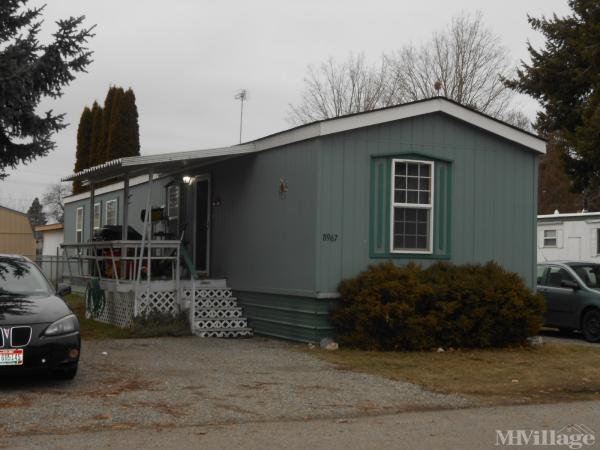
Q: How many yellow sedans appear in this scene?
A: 0